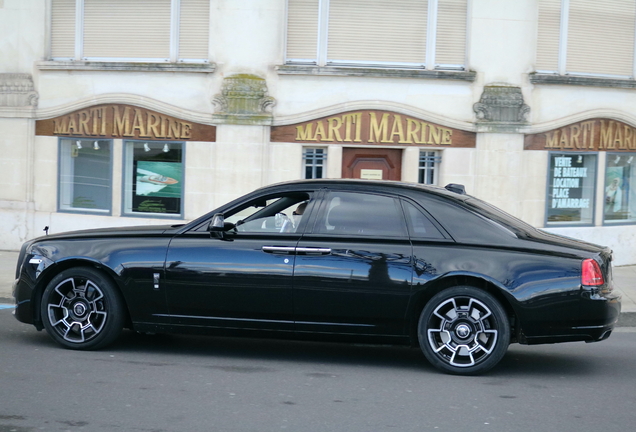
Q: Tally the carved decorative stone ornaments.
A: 3